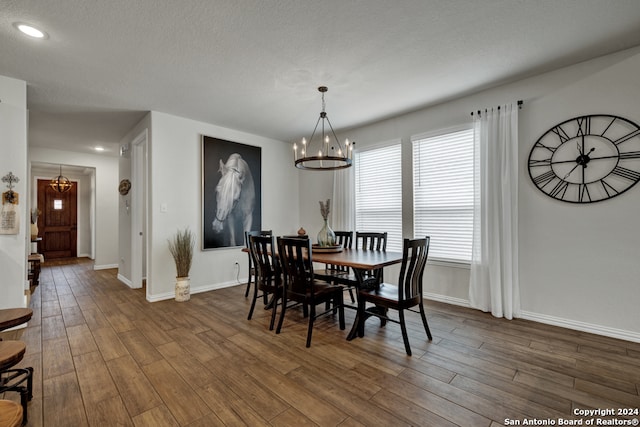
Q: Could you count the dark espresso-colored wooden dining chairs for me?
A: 6